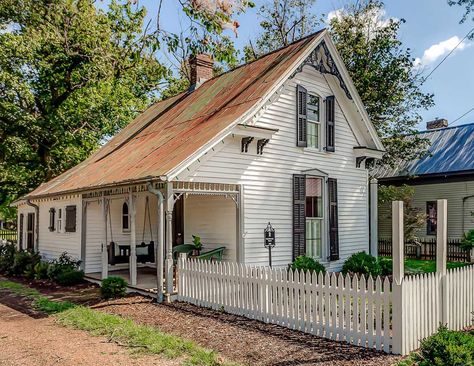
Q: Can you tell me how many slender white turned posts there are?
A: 3